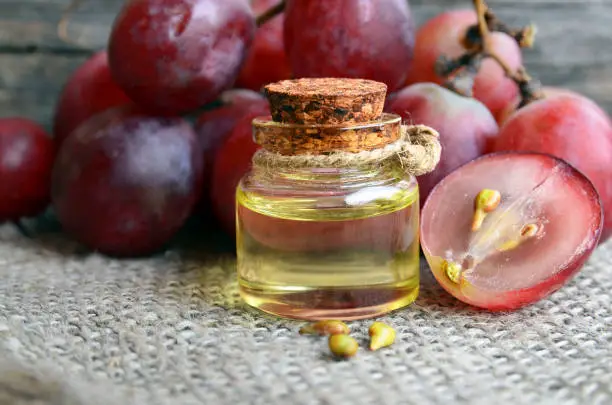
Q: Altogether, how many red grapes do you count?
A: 13